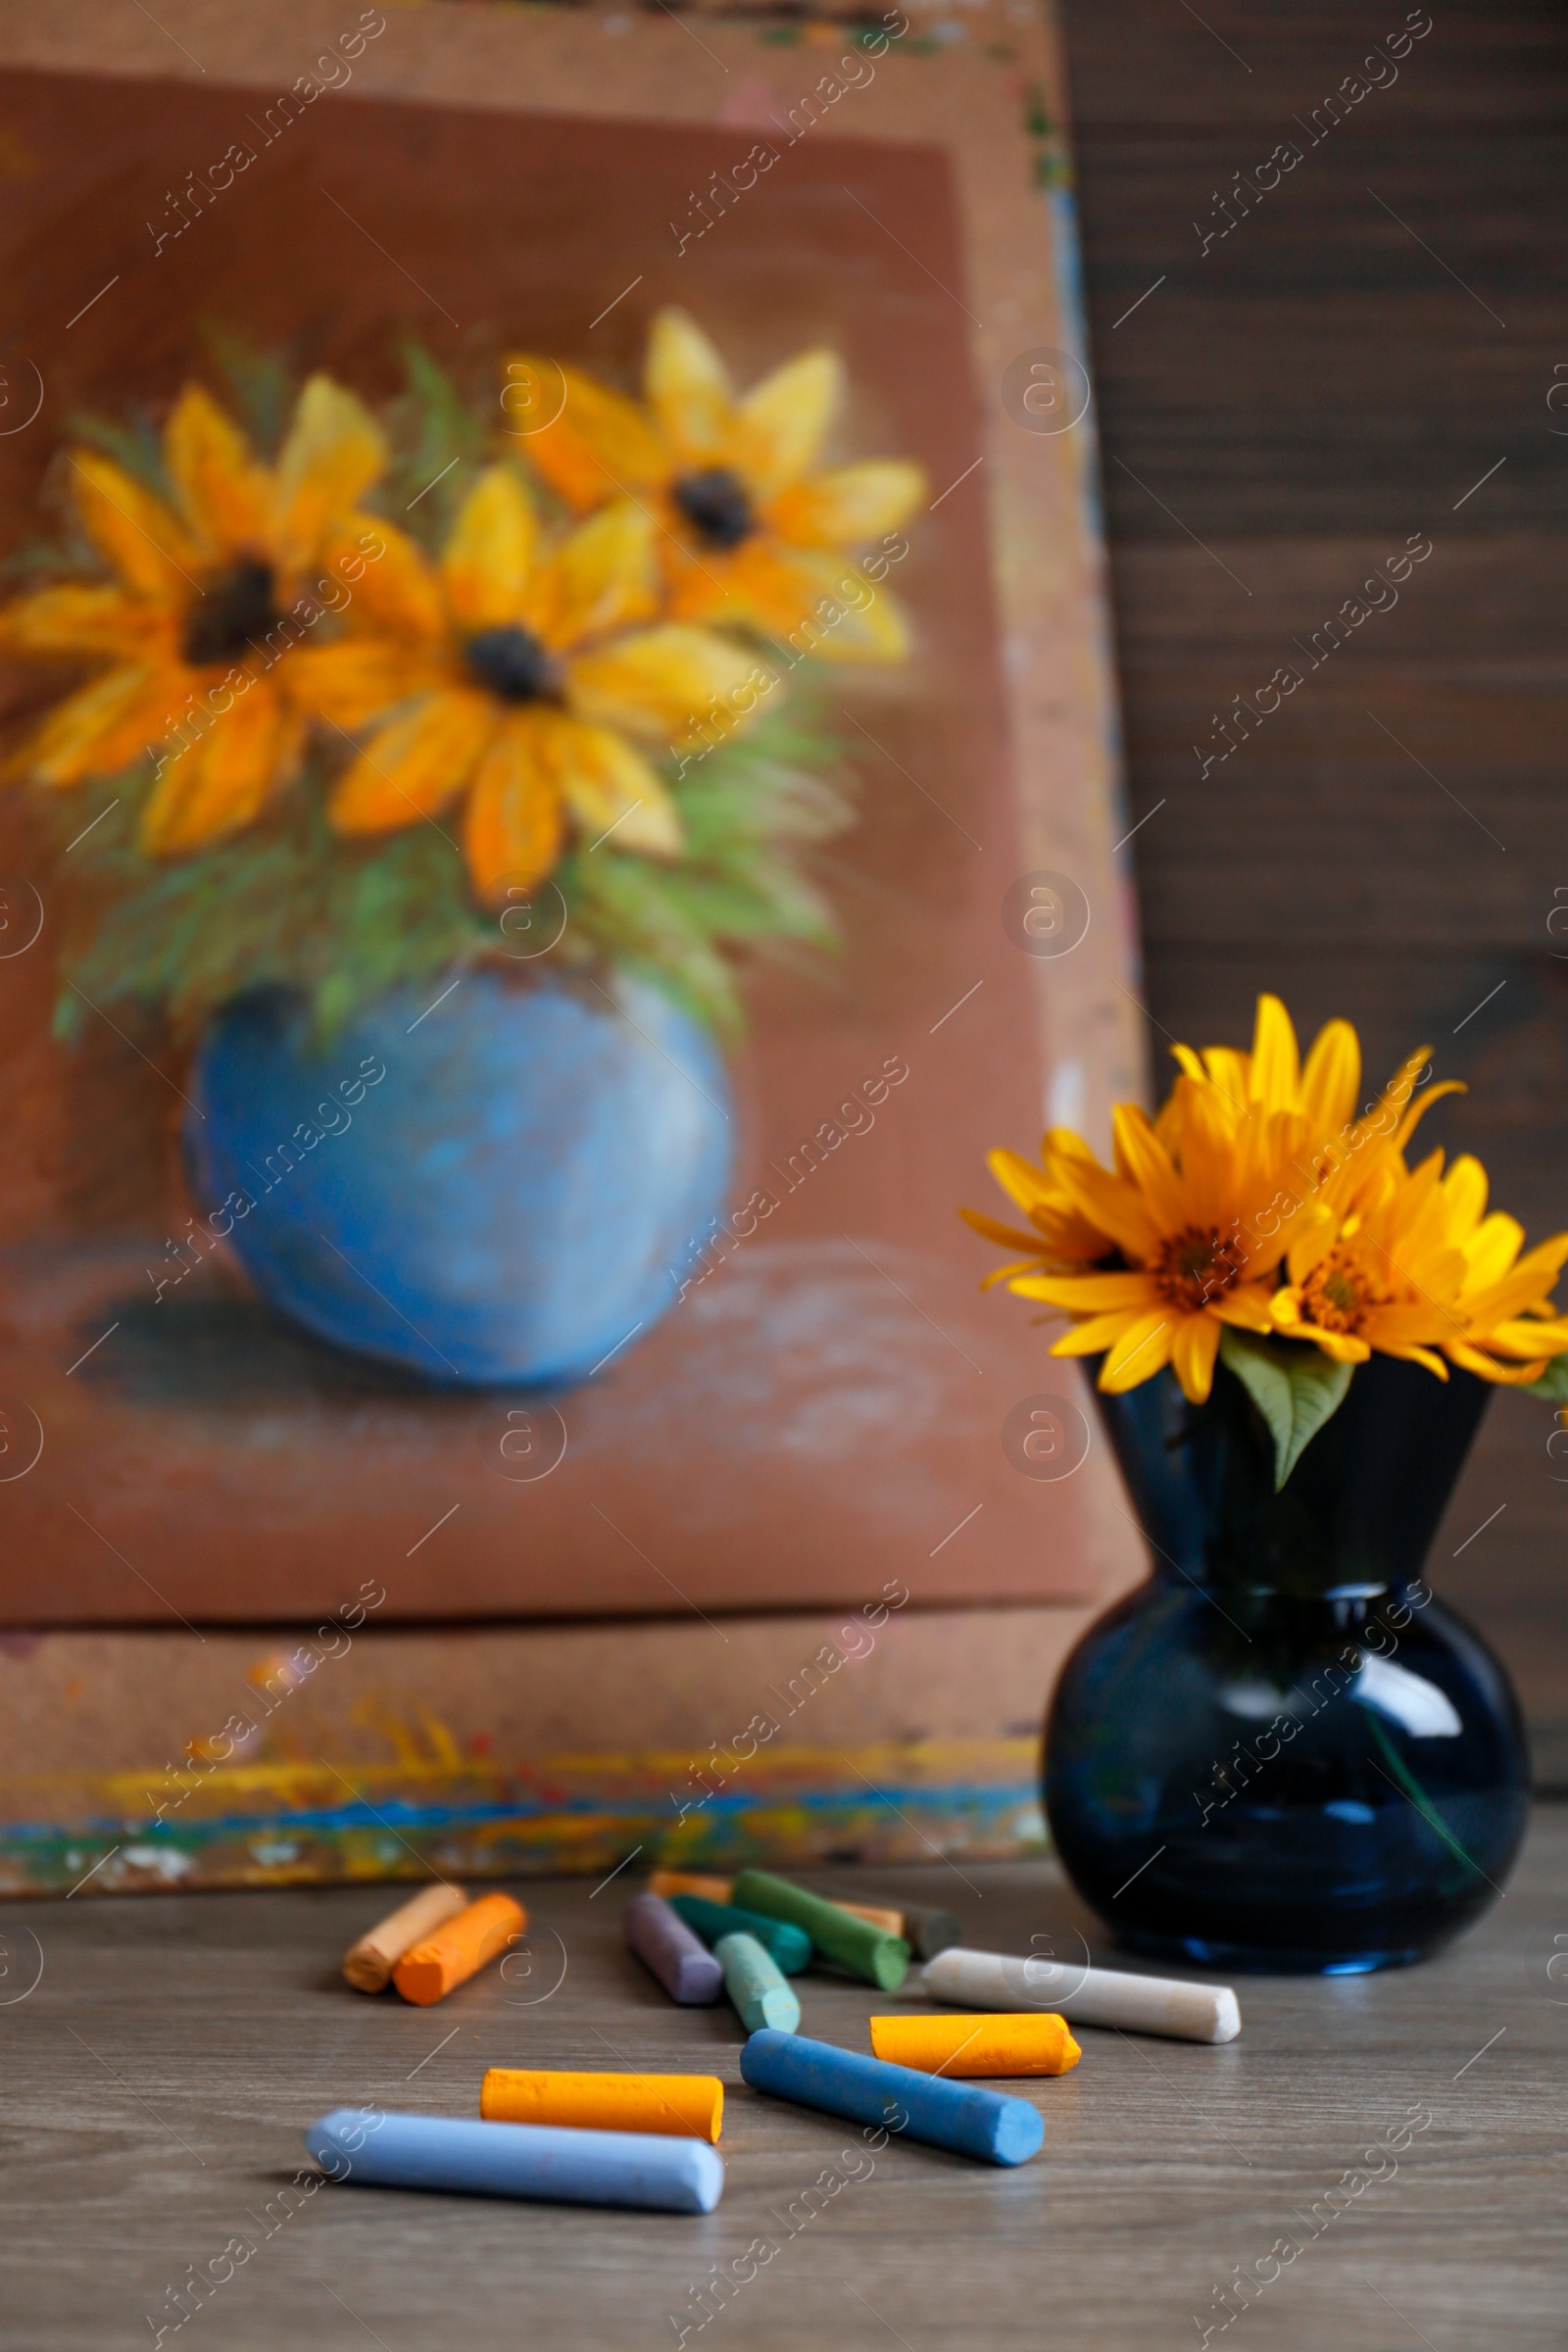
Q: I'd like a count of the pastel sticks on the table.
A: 13